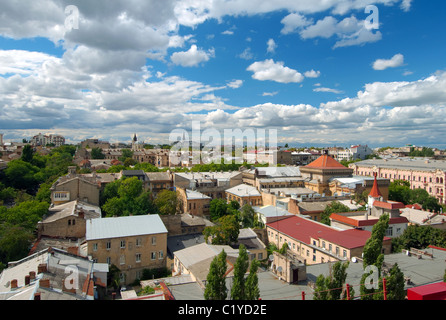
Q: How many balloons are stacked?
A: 0